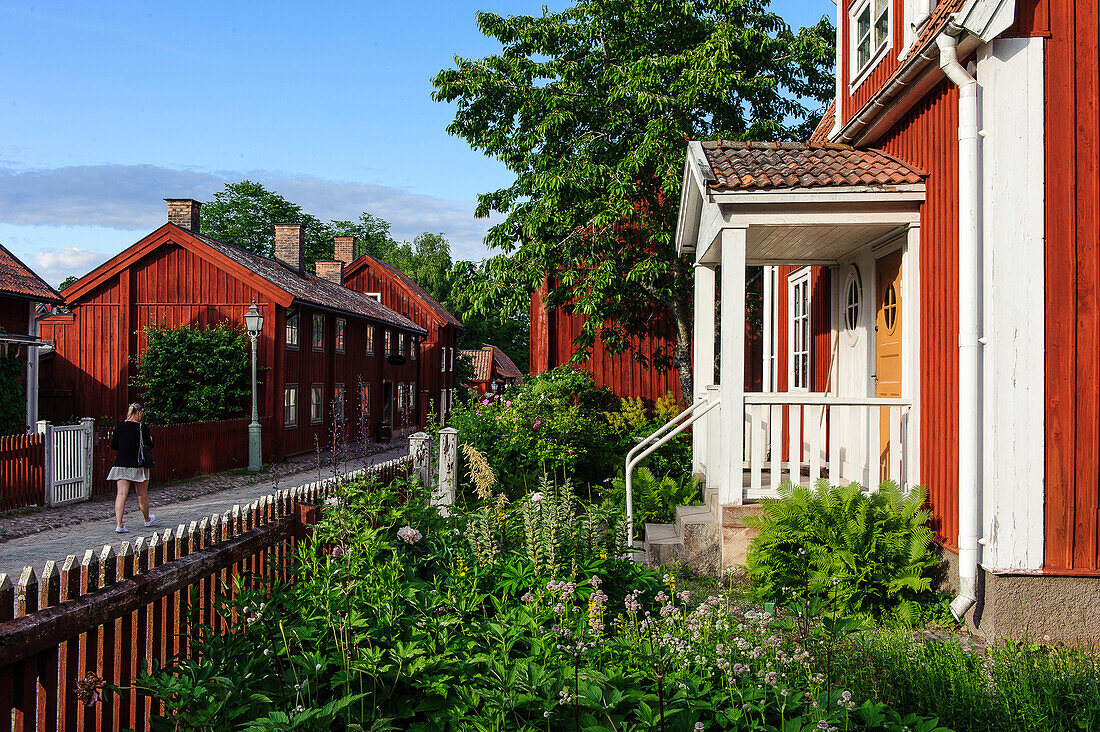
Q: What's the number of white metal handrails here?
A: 2